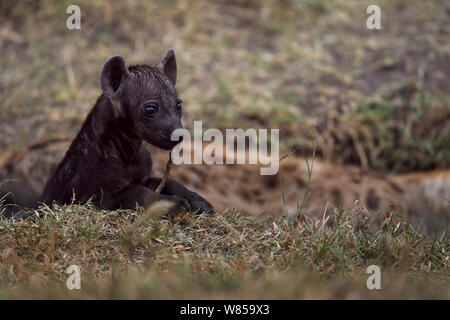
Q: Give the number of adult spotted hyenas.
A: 1